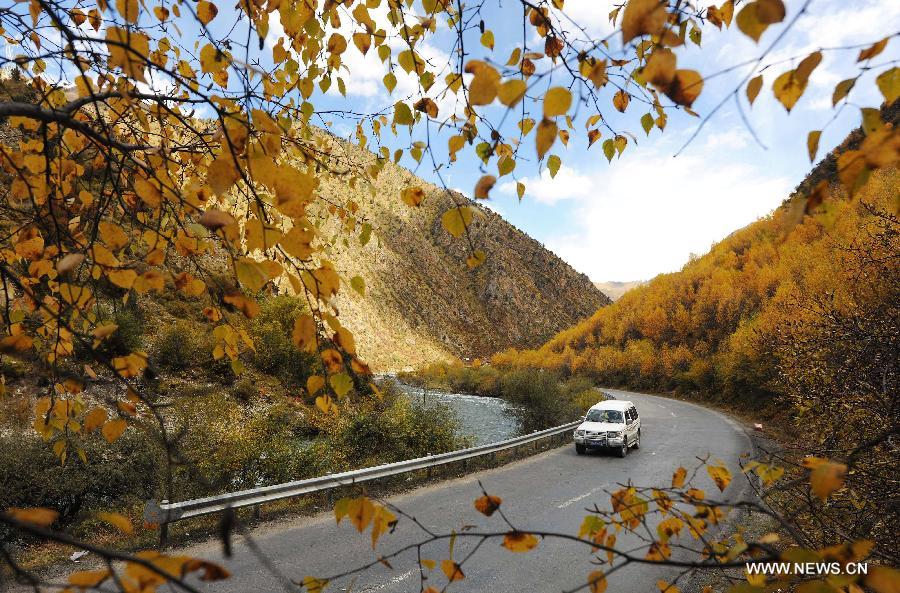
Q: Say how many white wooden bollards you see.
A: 0